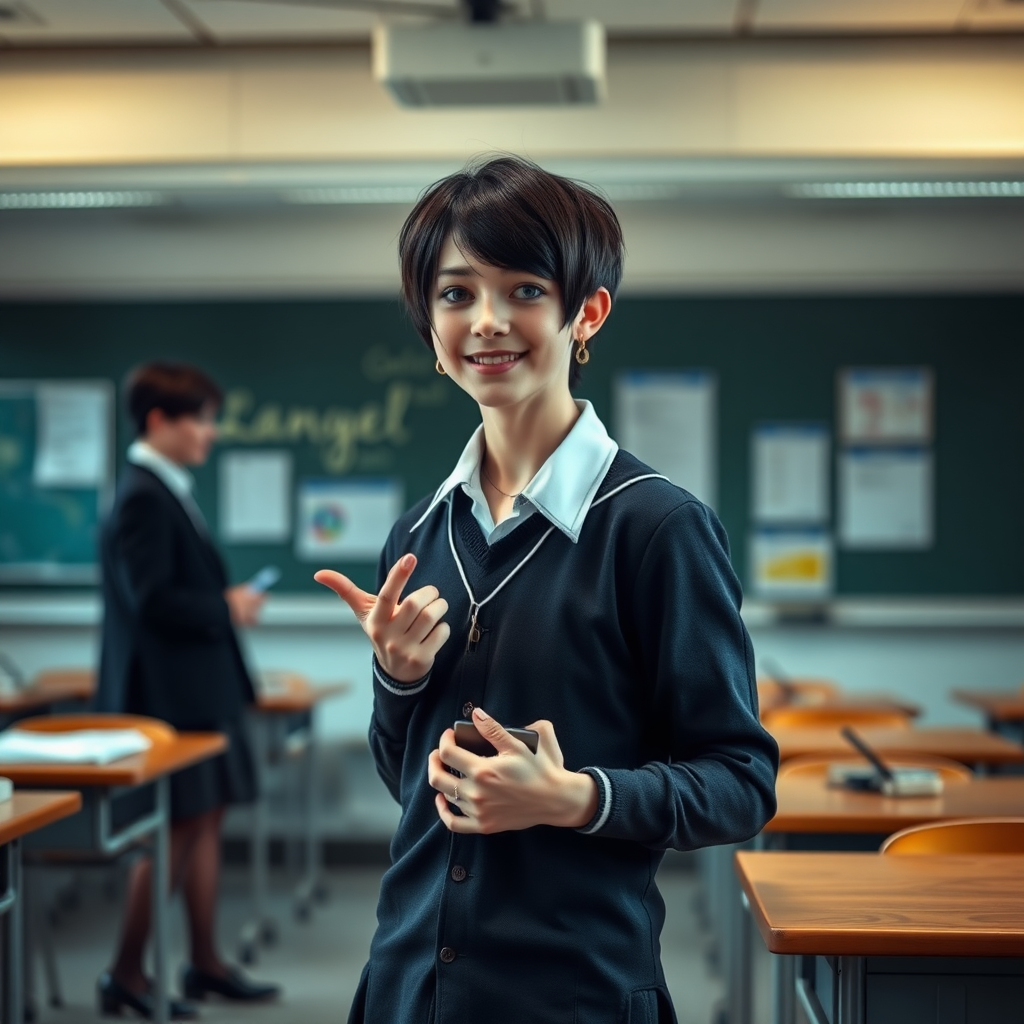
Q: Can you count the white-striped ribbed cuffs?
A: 2